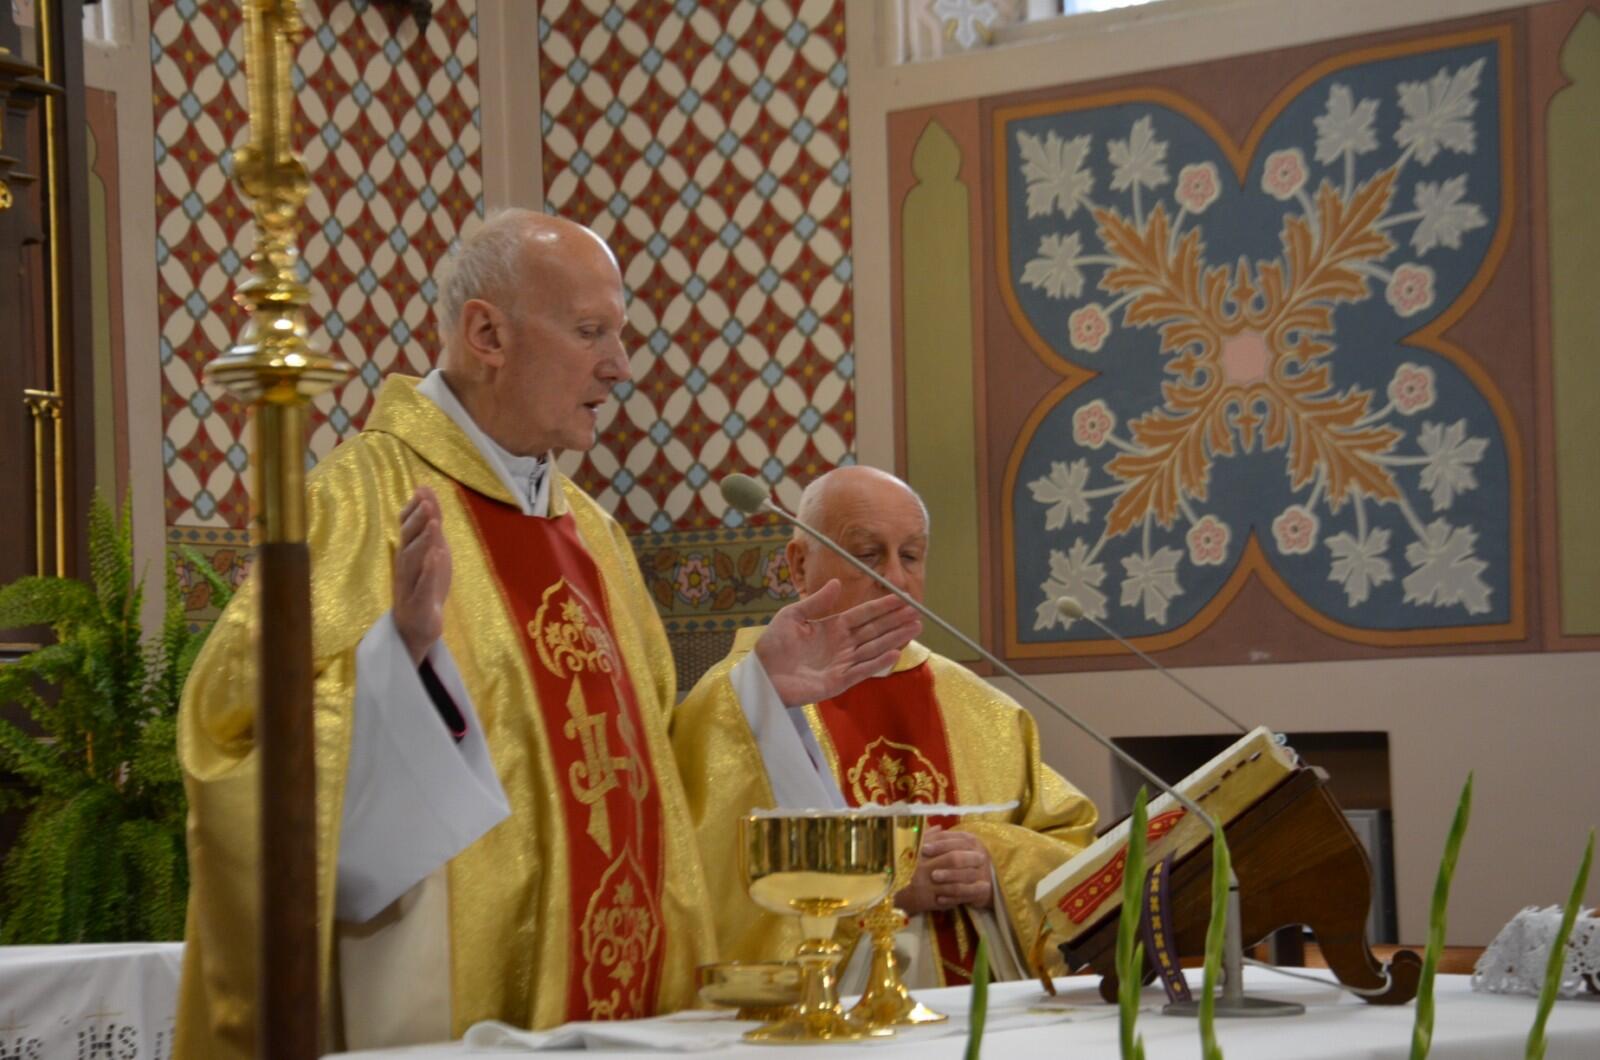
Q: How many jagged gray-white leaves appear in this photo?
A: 12